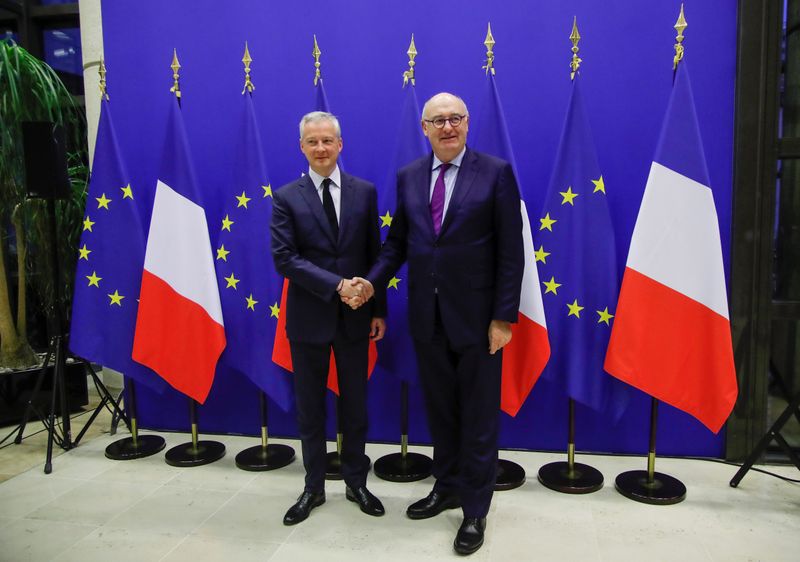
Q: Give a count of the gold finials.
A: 8